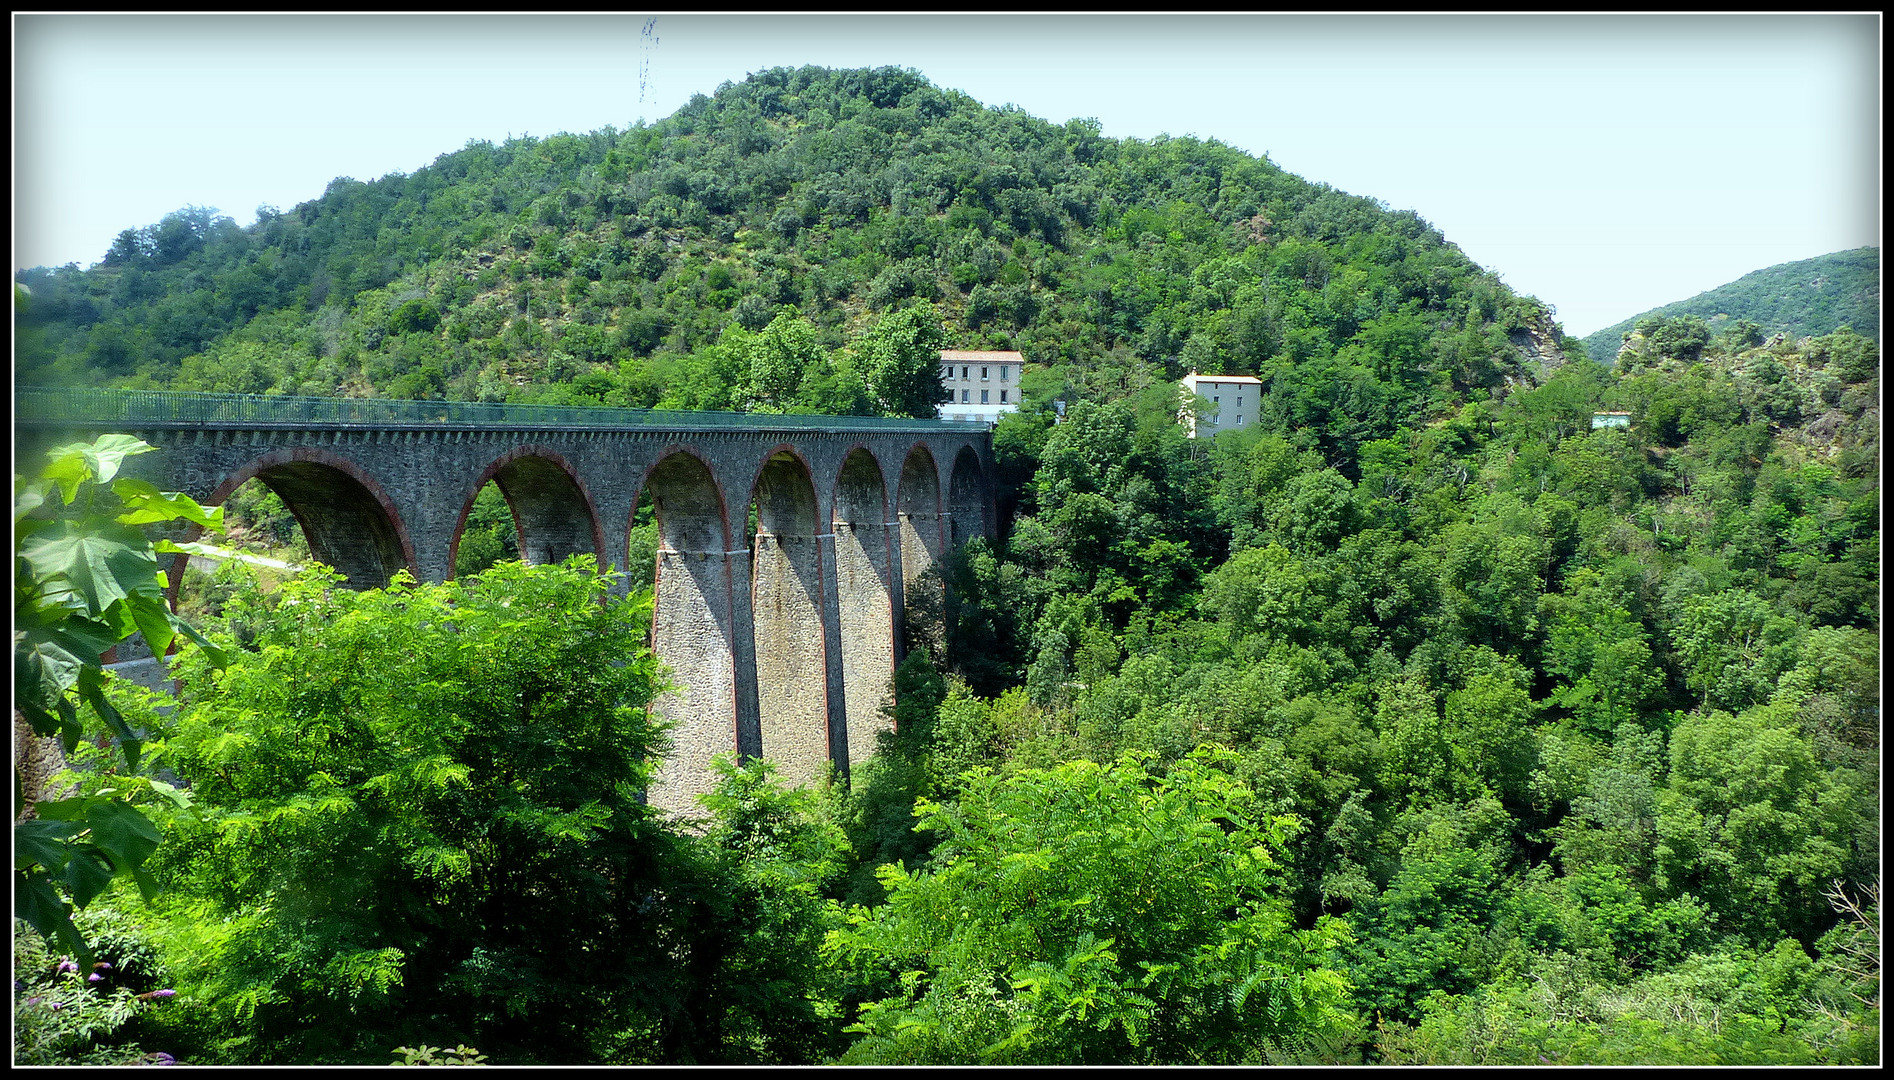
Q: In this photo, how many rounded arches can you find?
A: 7